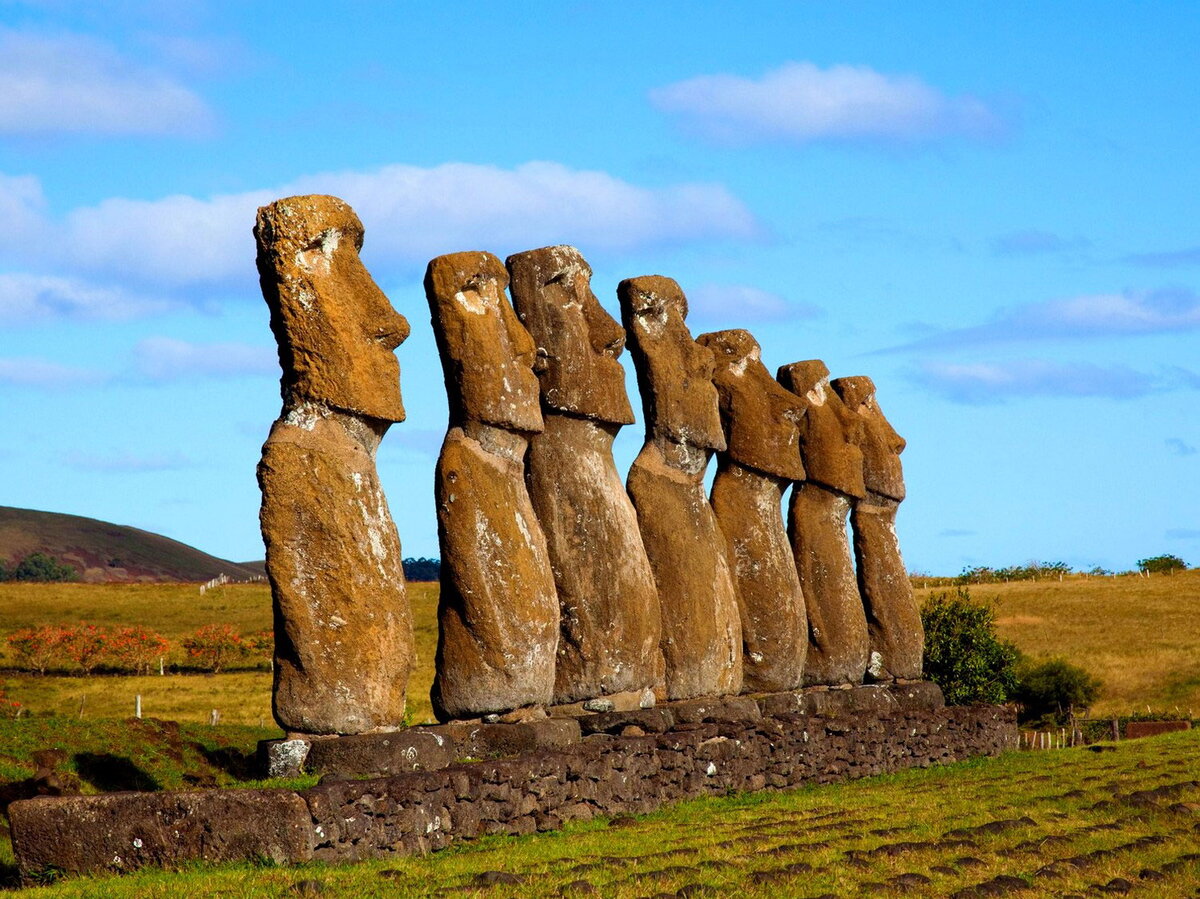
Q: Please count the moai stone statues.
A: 7